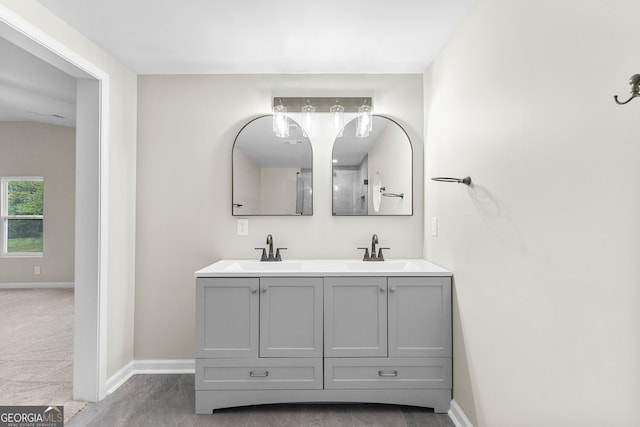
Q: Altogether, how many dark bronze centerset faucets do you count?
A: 2